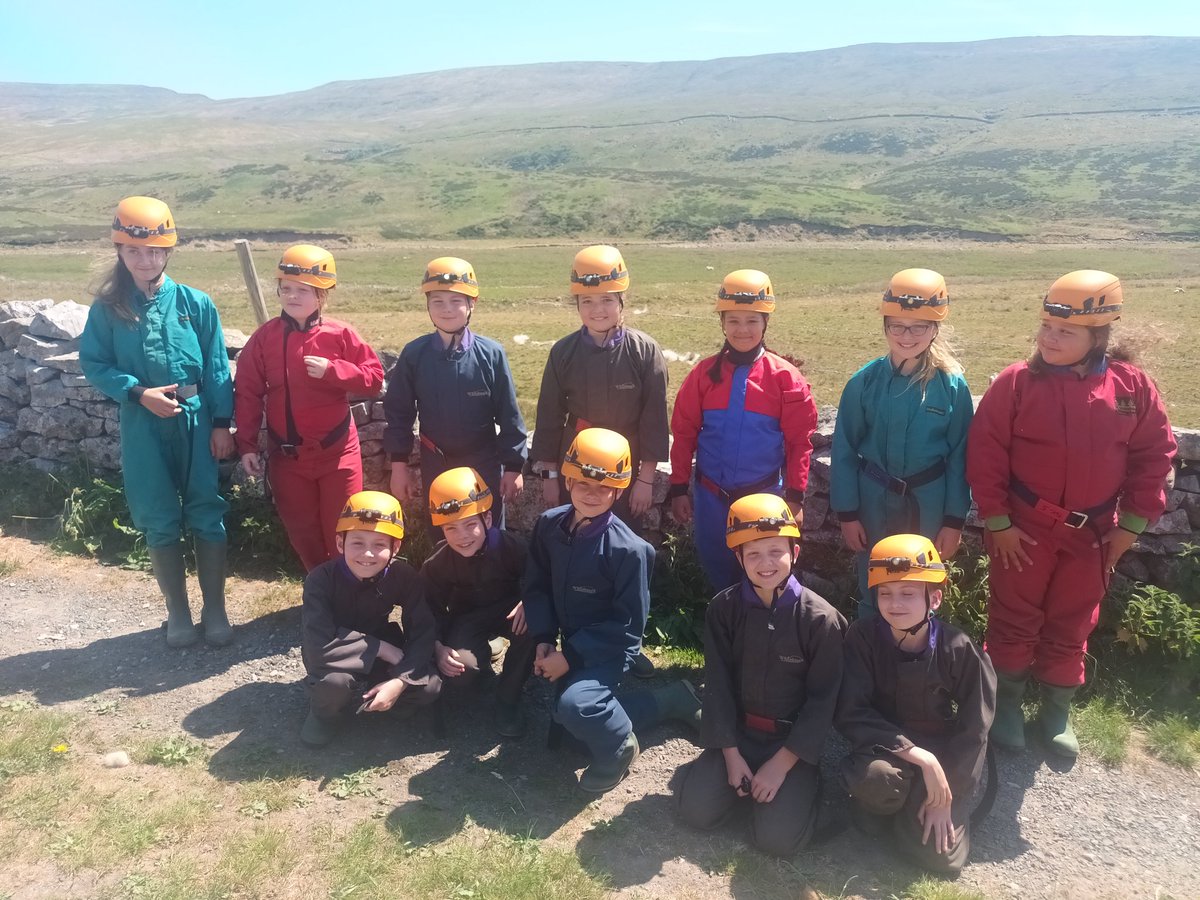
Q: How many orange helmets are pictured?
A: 12